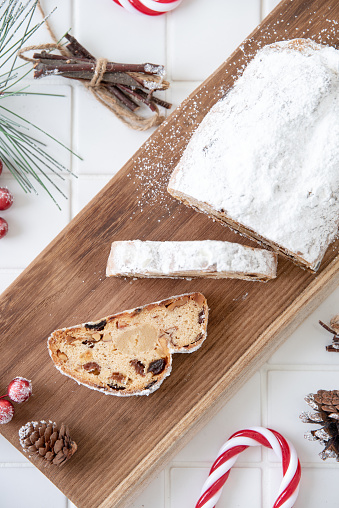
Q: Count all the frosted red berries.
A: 5